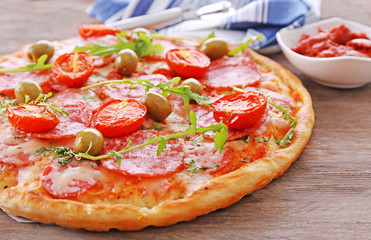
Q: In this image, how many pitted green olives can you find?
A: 8